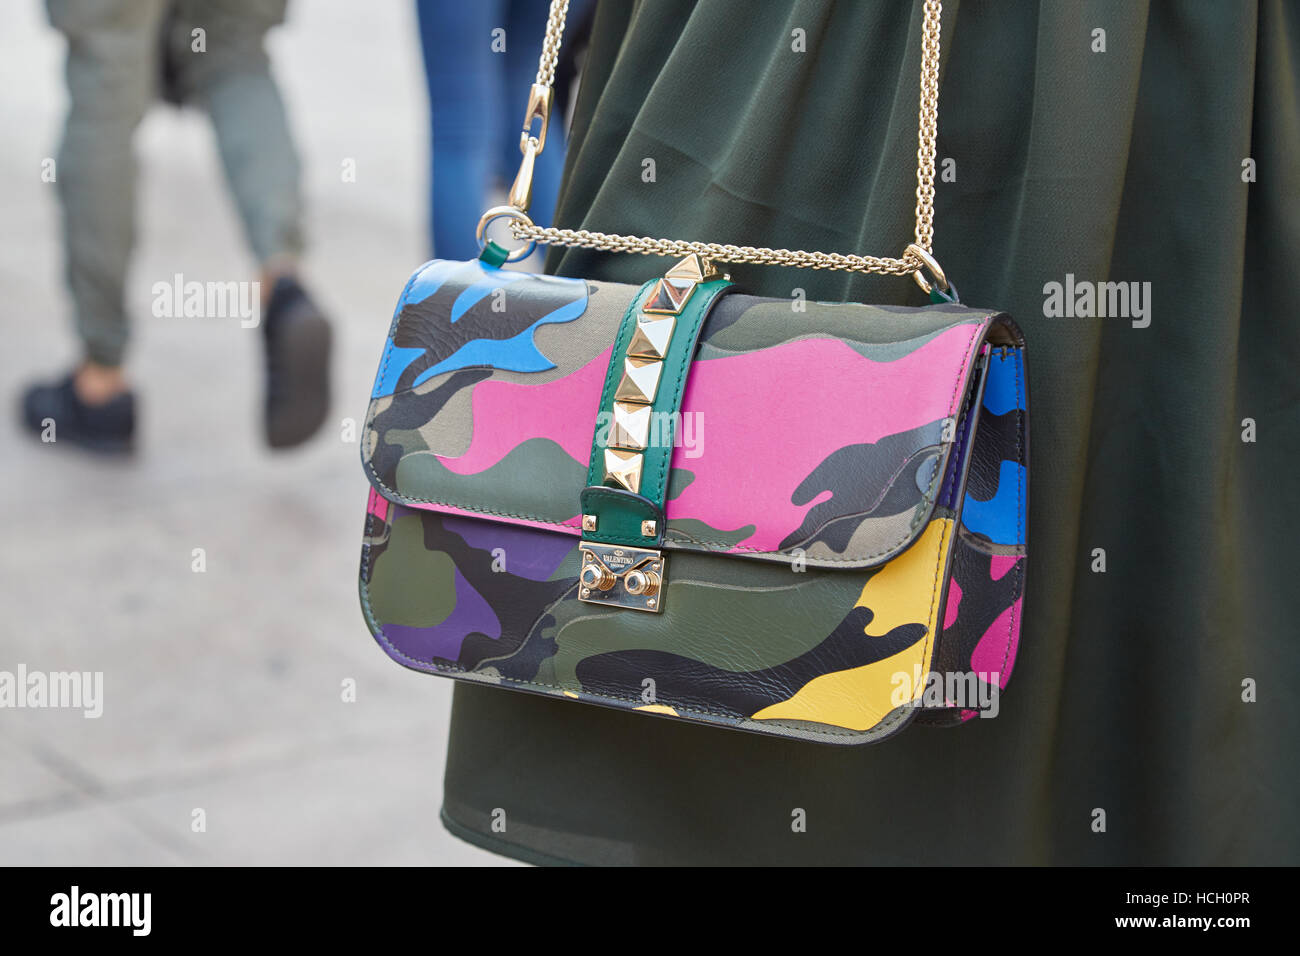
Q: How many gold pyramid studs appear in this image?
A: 6